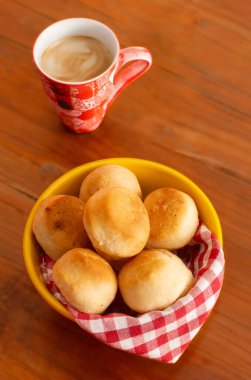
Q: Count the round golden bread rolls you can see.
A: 6